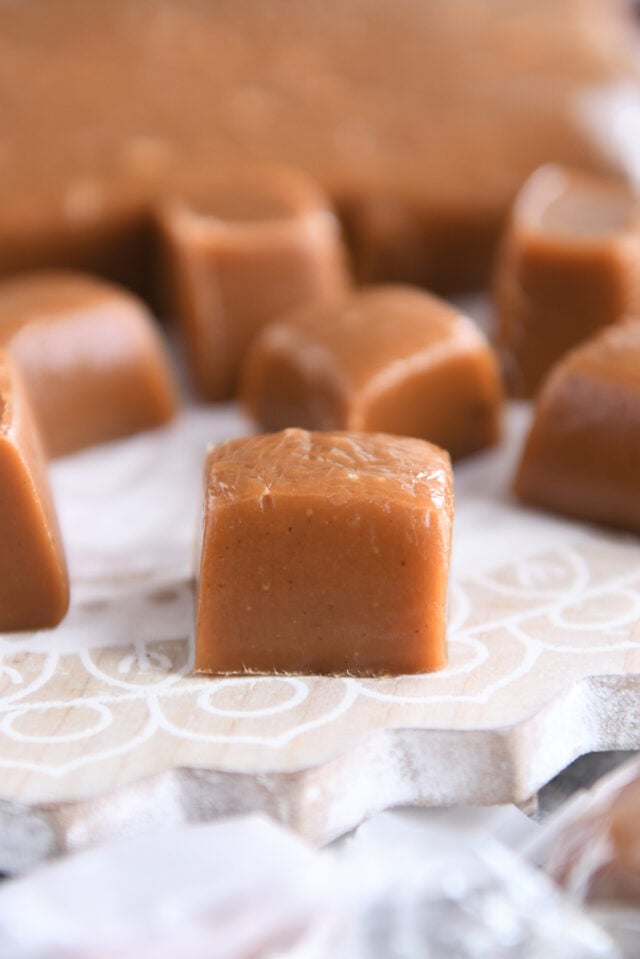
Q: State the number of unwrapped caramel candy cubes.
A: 7